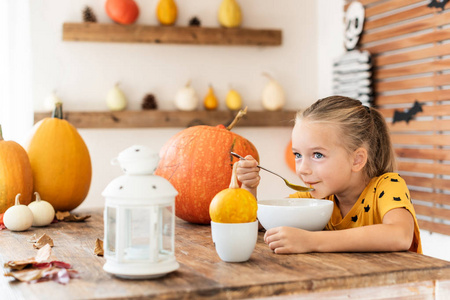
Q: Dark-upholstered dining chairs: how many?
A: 0